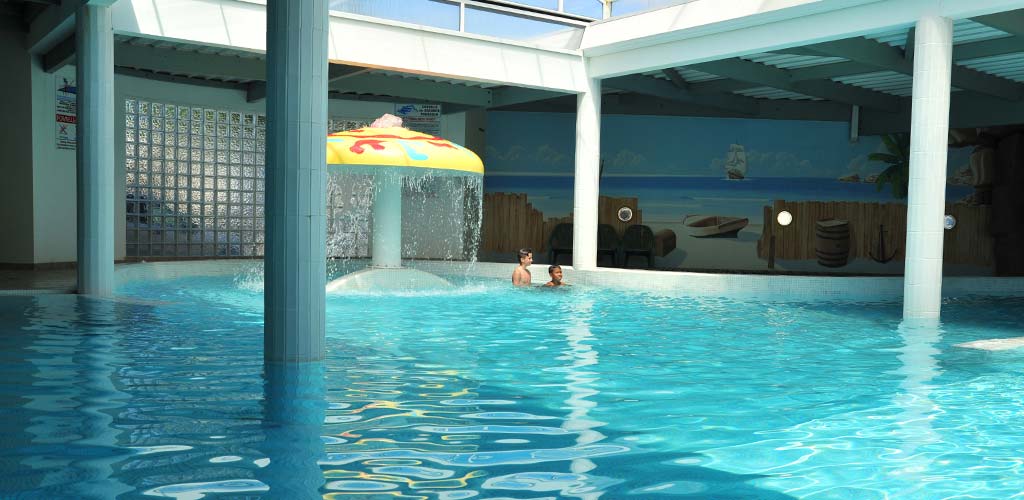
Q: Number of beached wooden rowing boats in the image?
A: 1